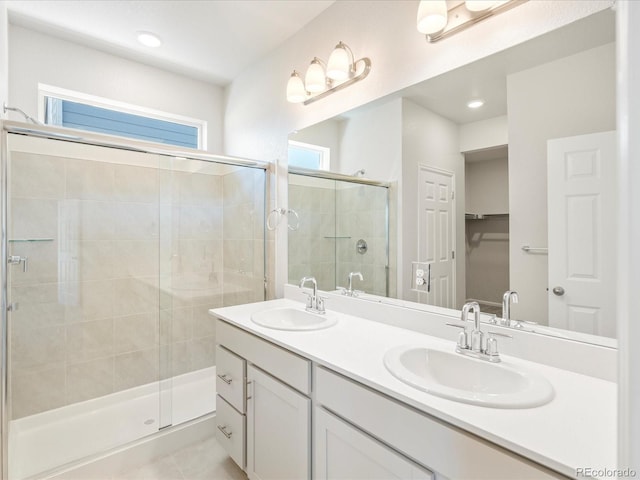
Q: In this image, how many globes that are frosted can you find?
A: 5